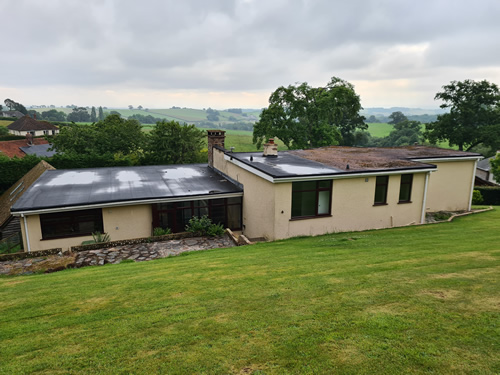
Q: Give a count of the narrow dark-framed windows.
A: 2